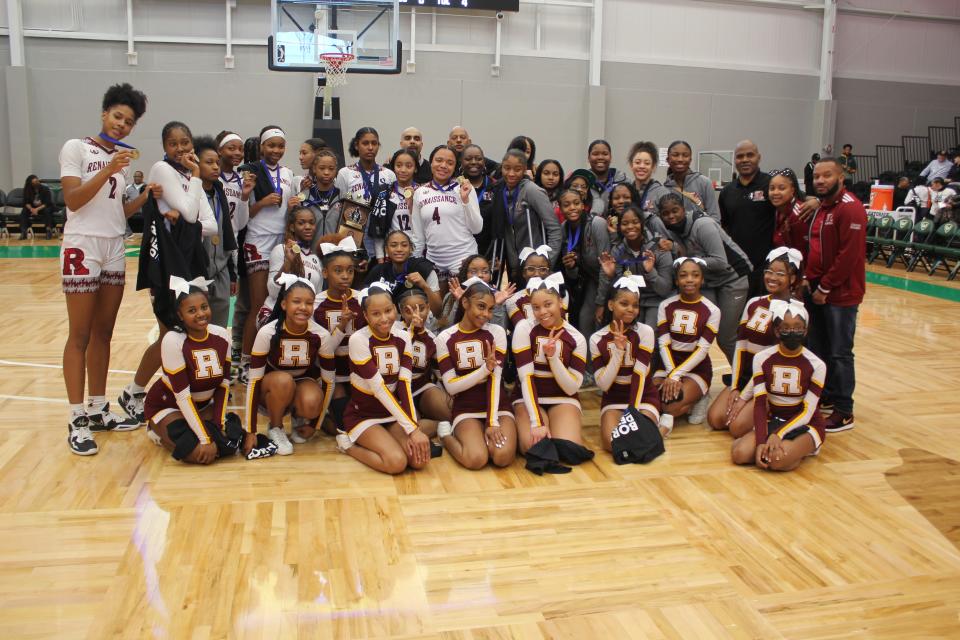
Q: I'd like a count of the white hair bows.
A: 11